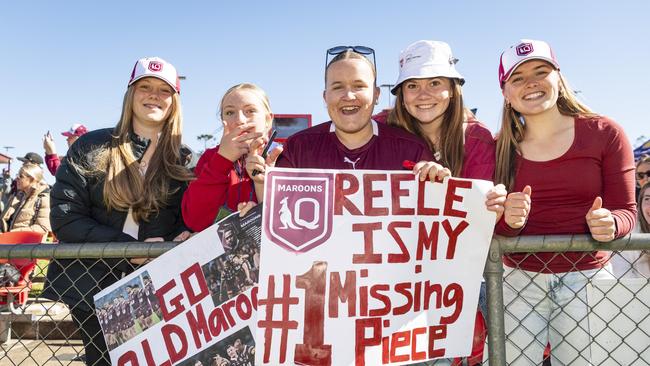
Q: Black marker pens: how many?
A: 1